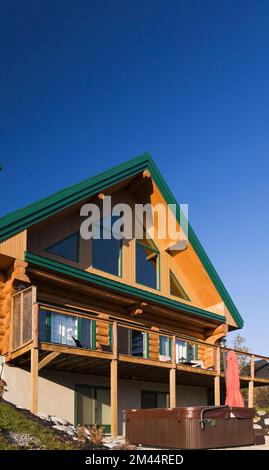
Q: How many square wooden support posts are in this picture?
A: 5